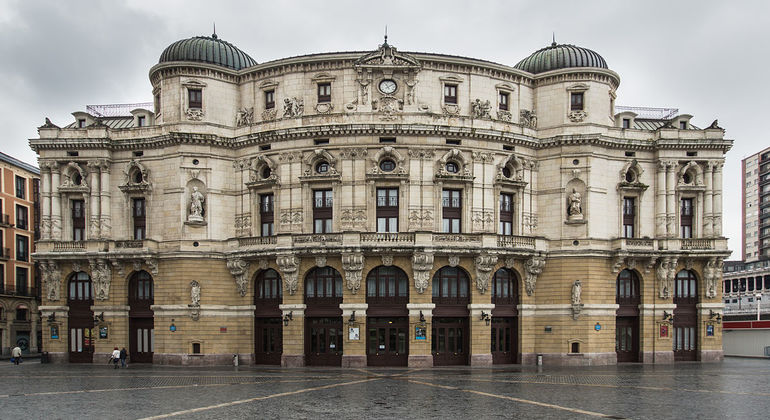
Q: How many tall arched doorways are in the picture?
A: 9